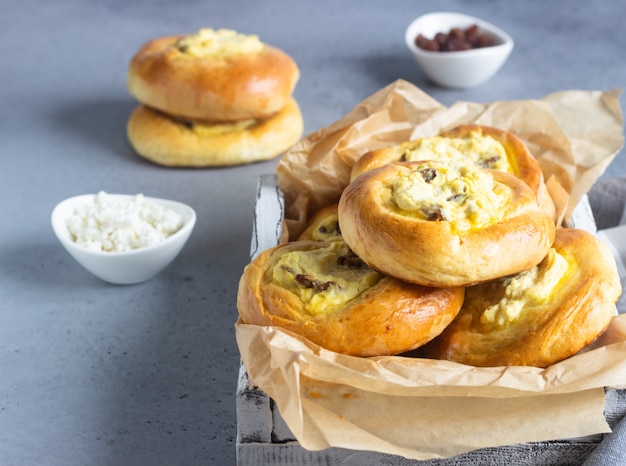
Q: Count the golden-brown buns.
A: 7